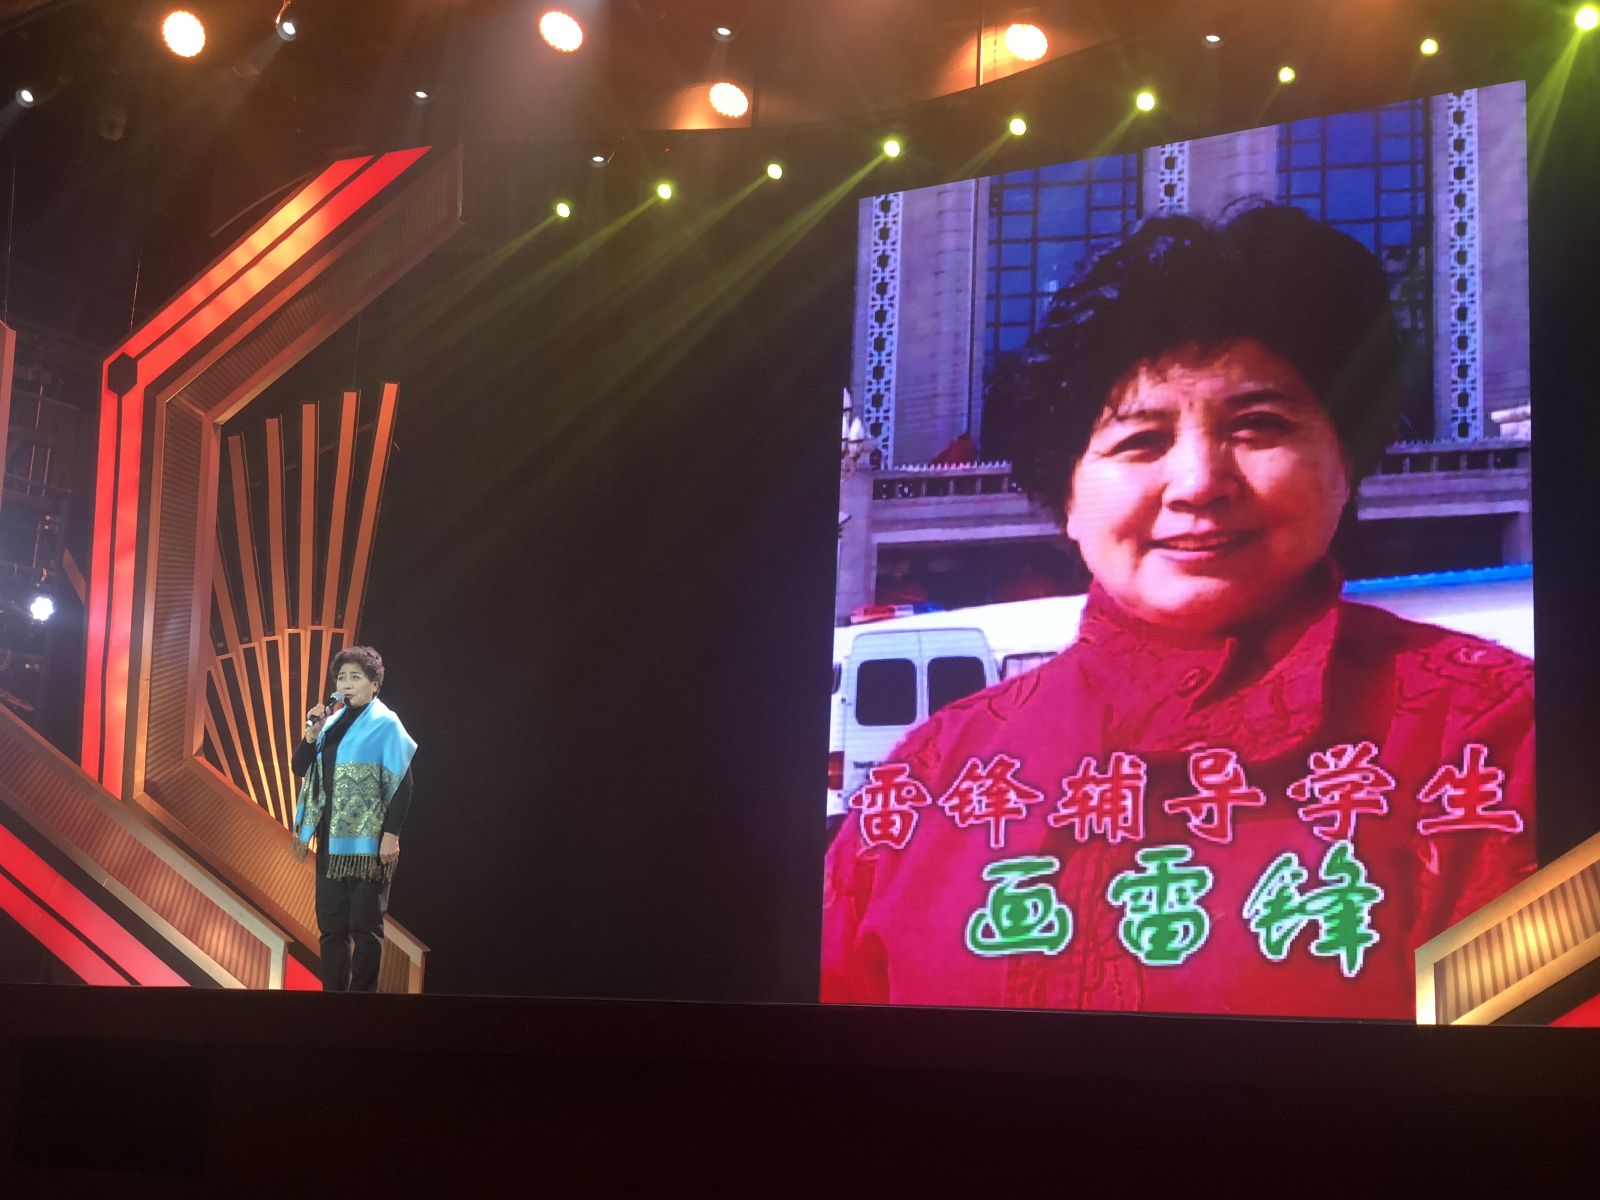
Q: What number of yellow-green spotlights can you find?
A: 9